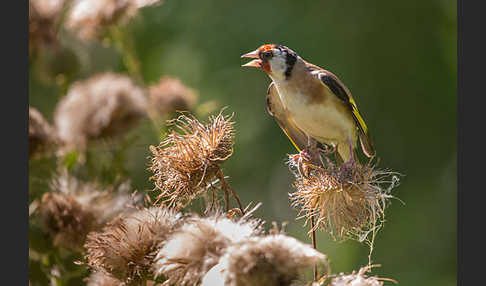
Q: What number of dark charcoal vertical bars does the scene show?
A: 2